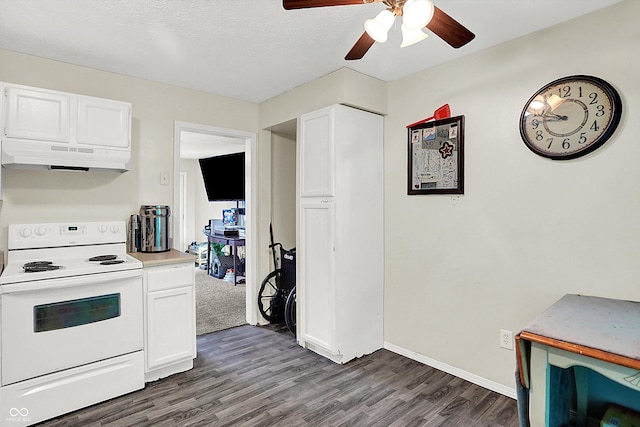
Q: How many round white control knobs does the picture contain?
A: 4